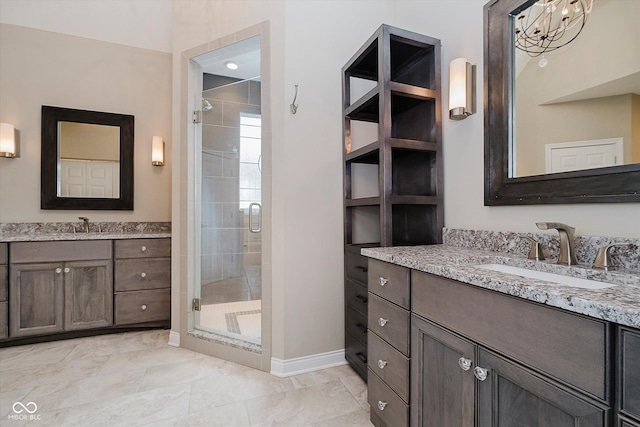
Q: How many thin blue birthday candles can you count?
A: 0